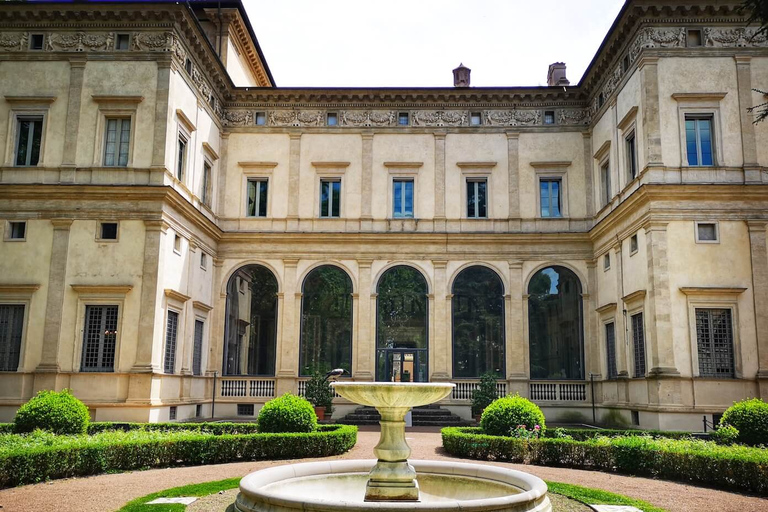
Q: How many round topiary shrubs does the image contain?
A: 4